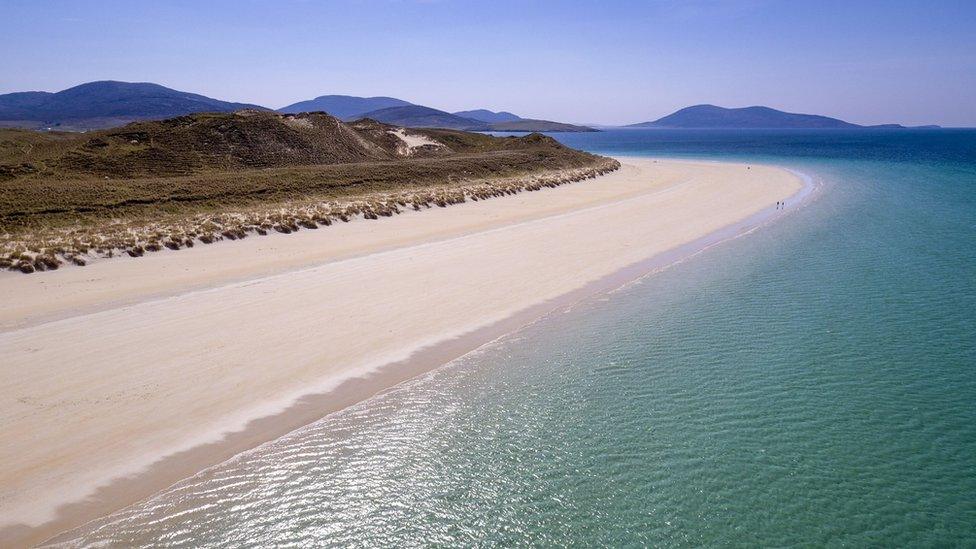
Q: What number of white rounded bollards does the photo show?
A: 0